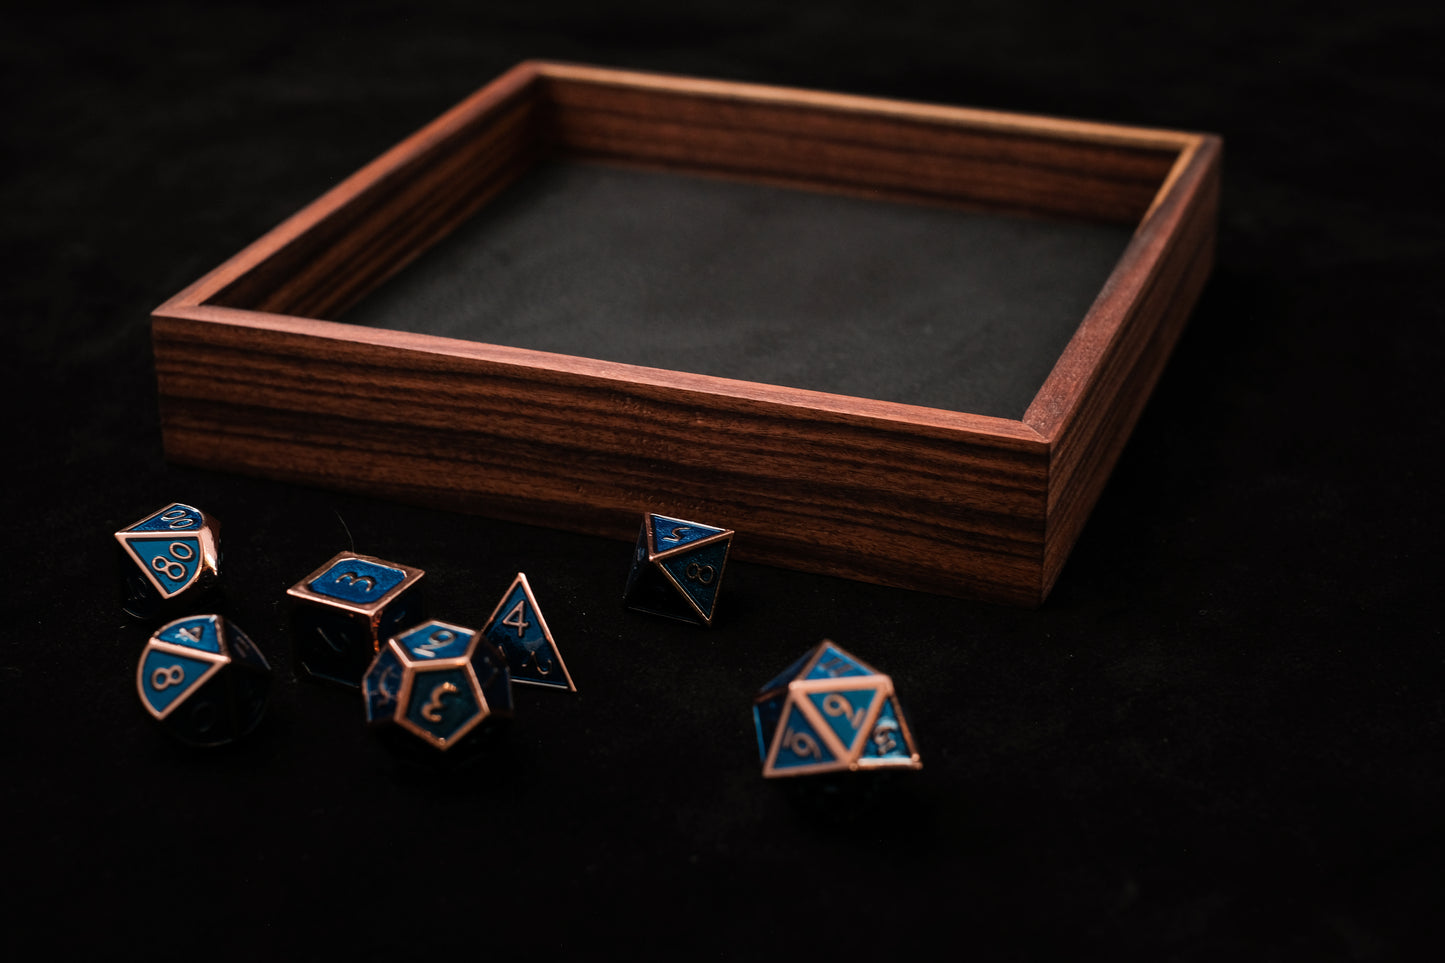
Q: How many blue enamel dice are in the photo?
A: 7